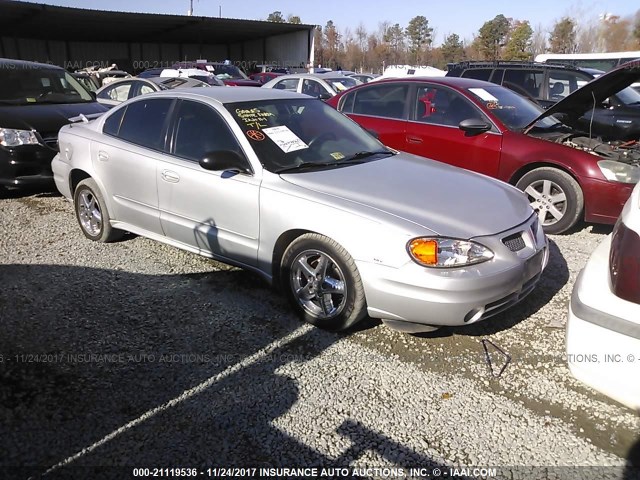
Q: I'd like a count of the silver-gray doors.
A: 2